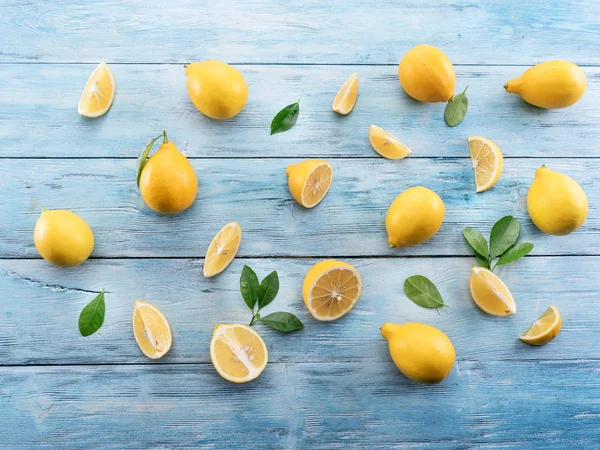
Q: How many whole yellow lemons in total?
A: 8